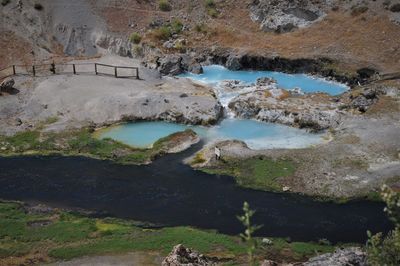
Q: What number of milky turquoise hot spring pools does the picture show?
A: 3